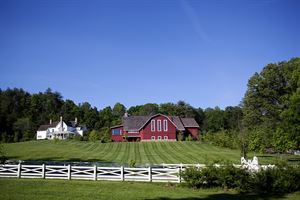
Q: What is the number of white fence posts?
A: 7